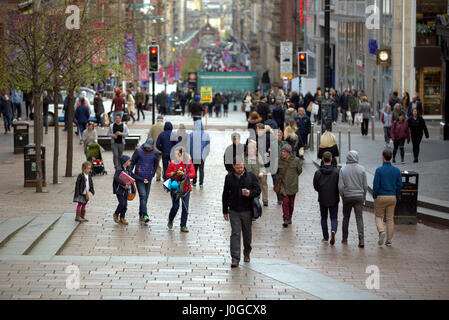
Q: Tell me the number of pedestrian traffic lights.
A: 2